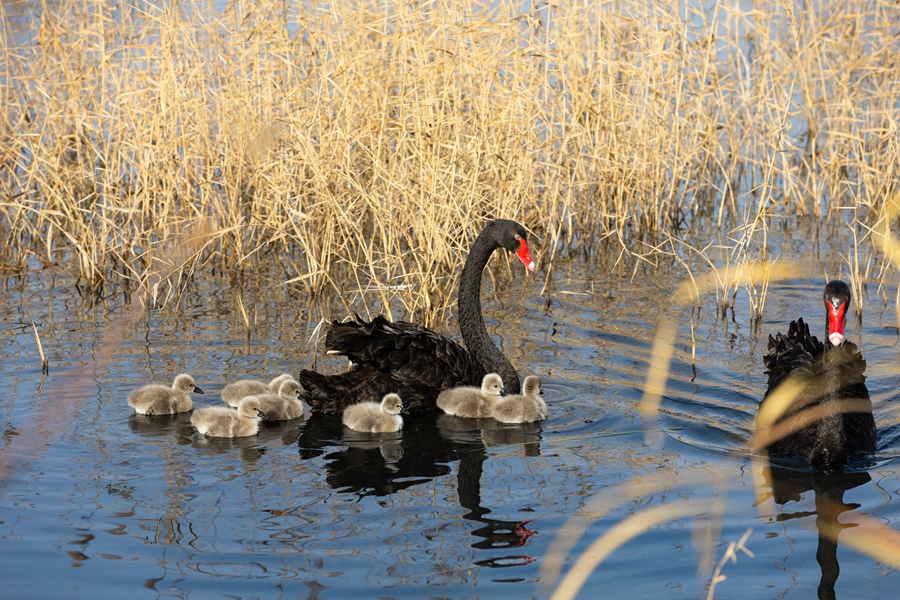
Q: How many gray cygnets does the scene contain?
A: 7